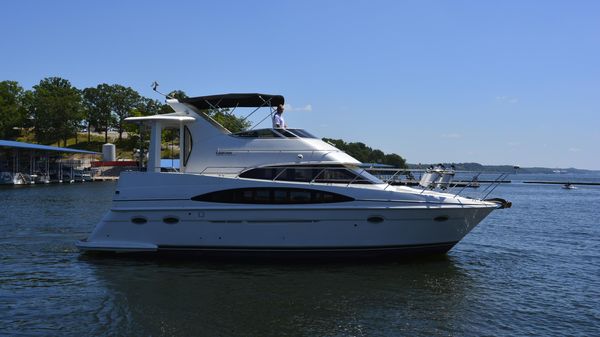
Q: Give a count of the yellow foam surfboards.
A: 0